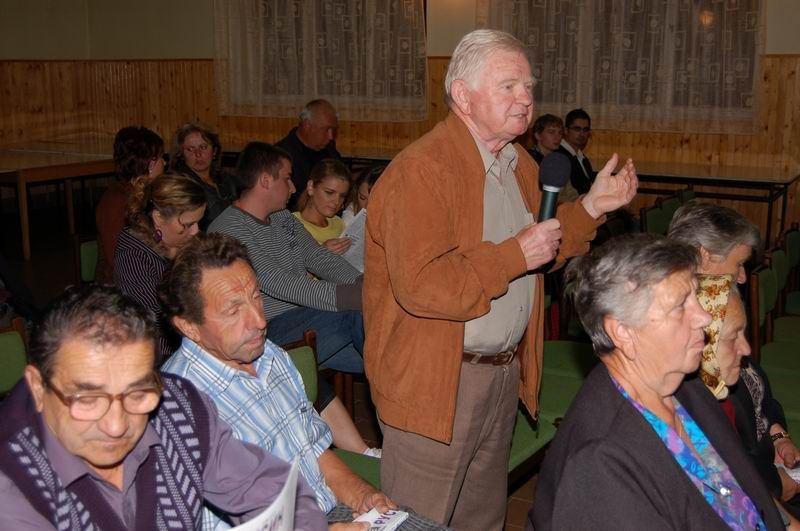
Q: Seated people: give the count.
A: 14